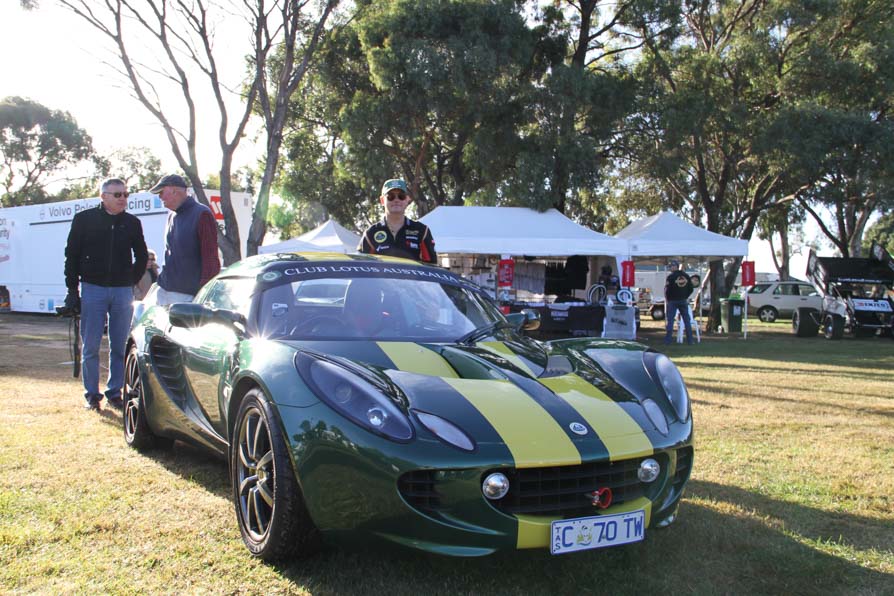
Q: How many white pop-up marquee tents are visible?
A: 3